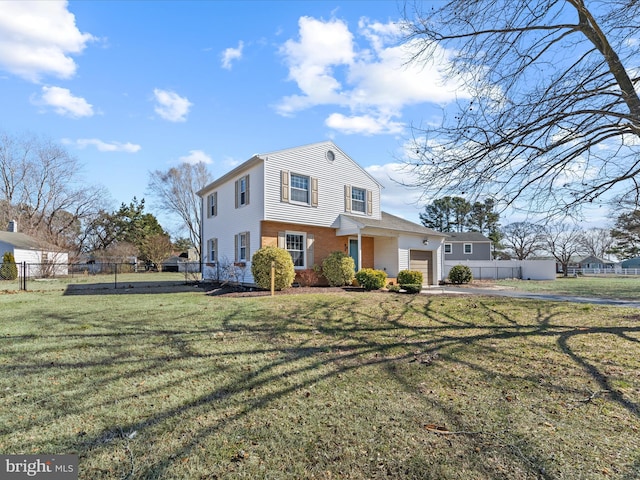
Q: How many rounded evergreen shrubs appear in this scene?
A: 5